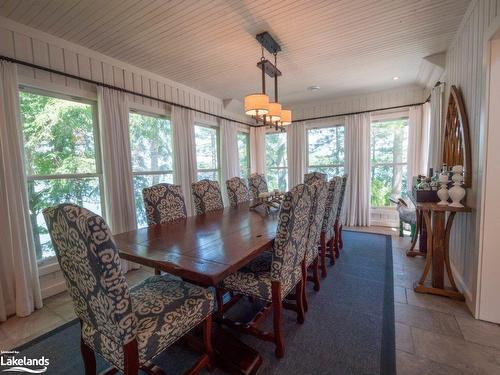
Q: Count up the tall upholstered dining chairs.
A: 10